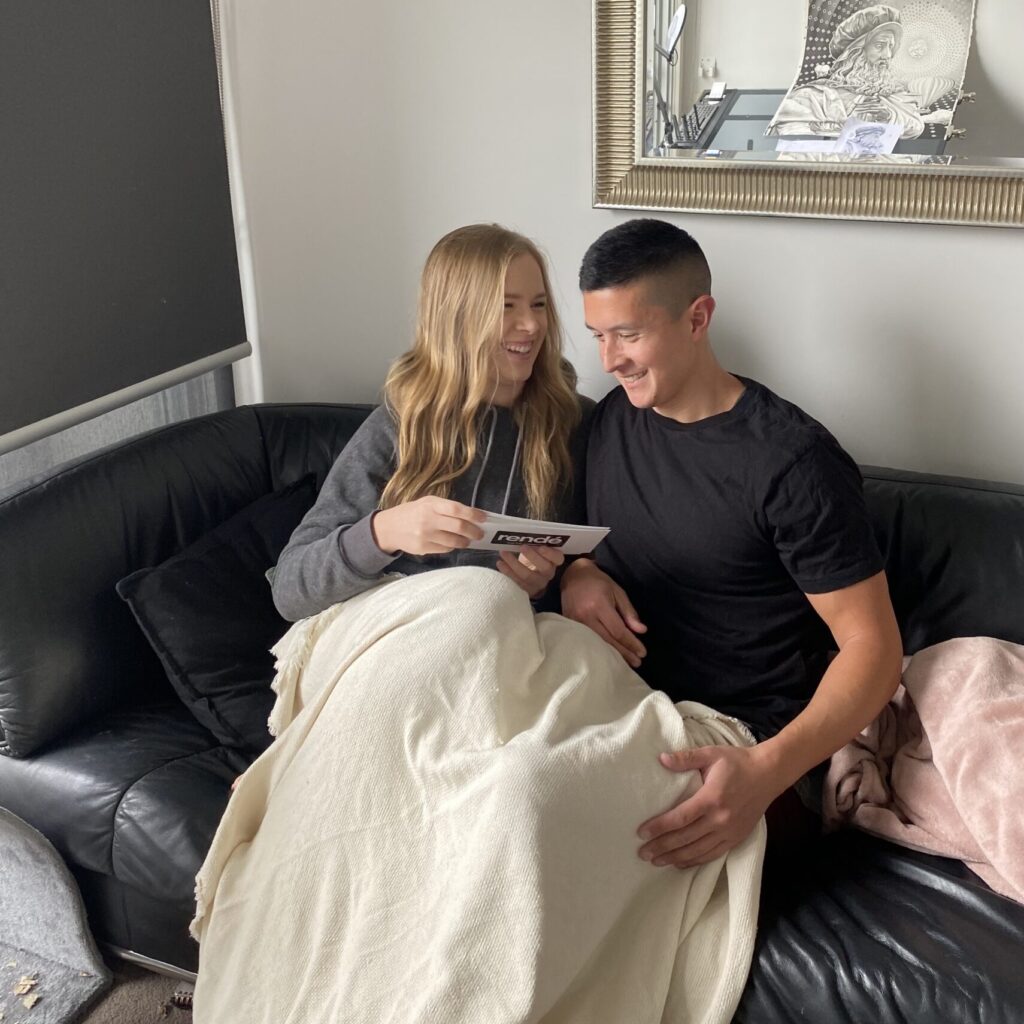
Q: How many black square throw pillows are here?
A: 1